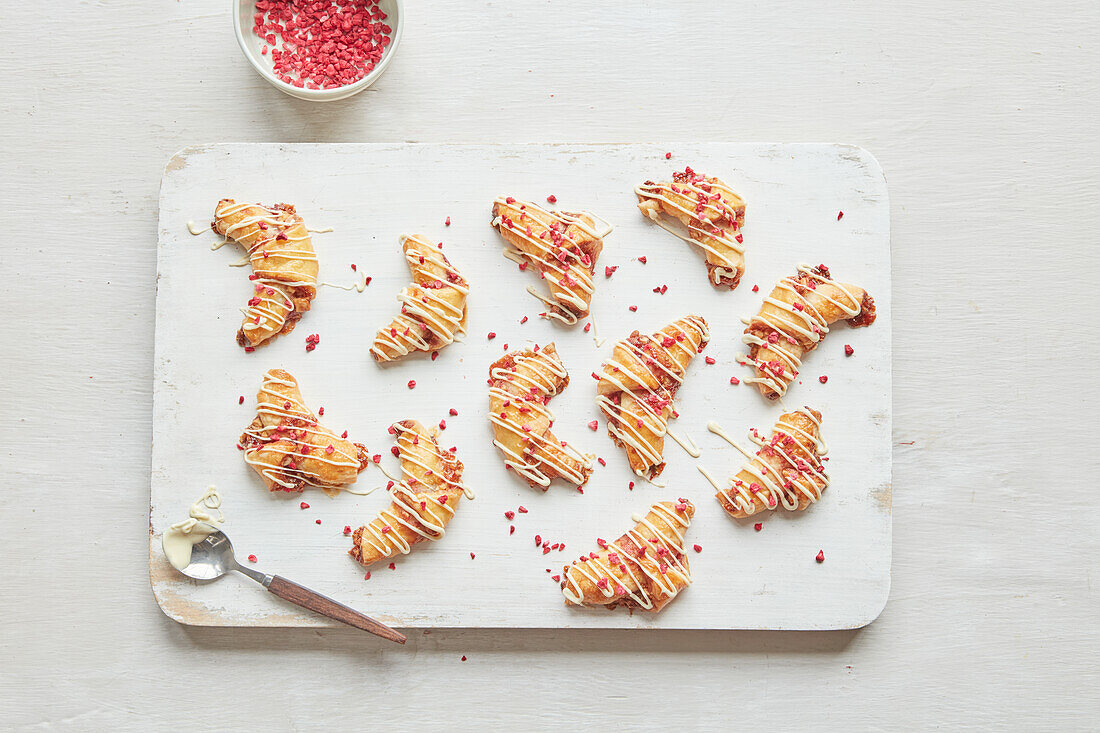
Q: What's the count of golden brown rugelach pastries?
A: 11